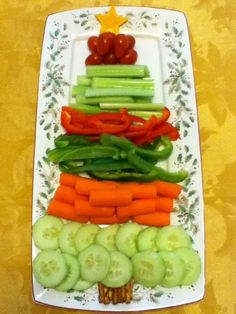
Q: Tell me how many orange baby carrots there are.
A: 12